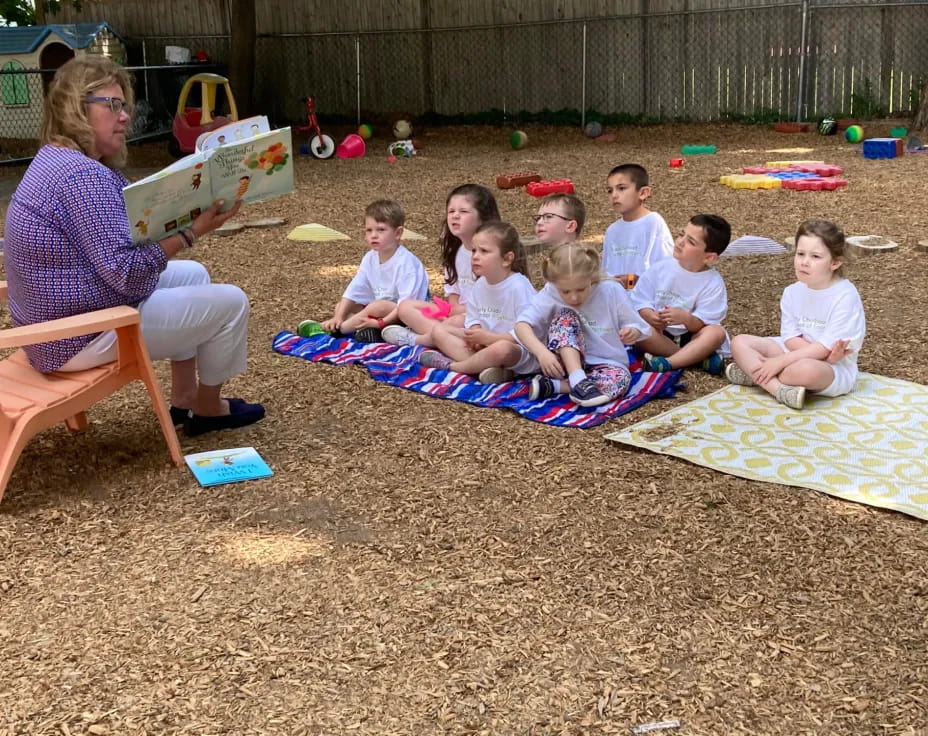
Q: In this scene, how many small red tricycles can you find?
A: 1